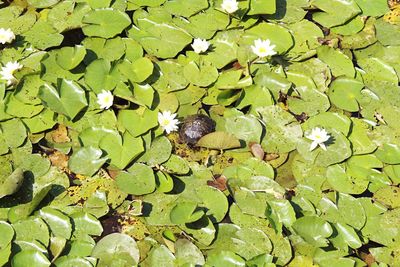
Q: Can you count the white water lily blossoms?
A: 8